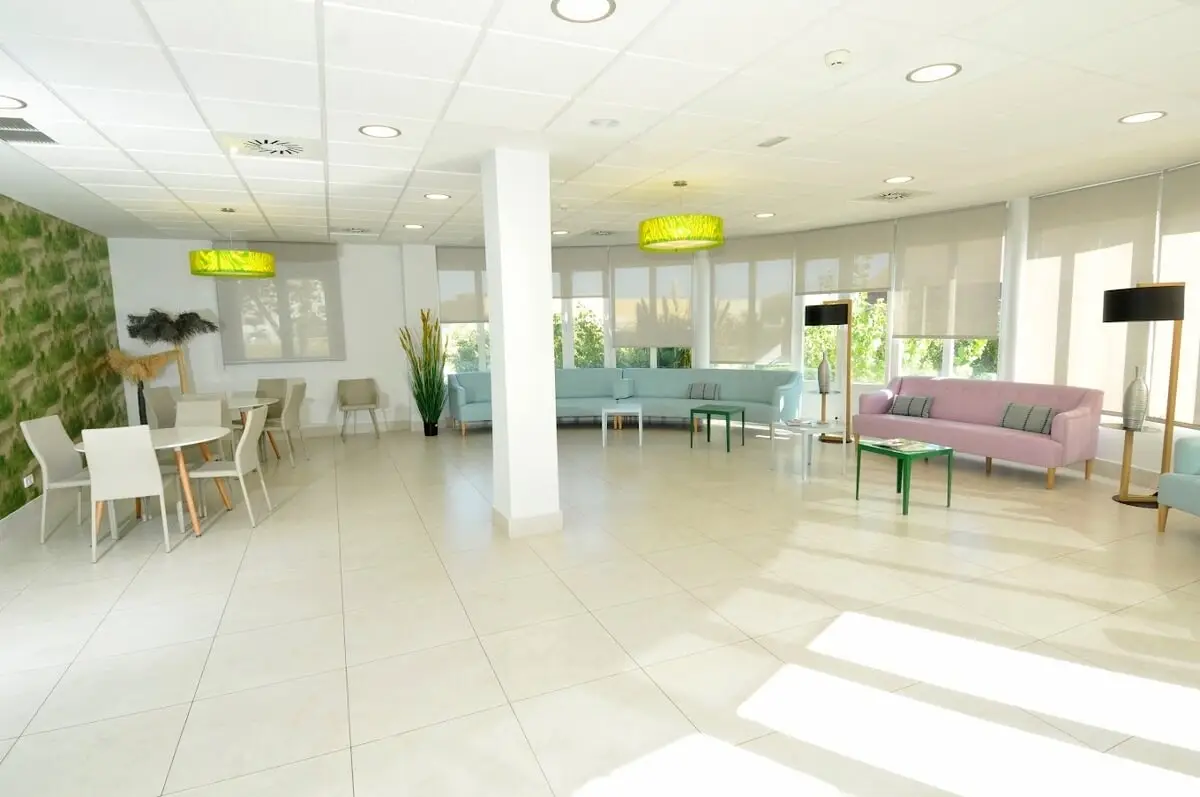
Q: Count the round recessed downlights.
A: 10